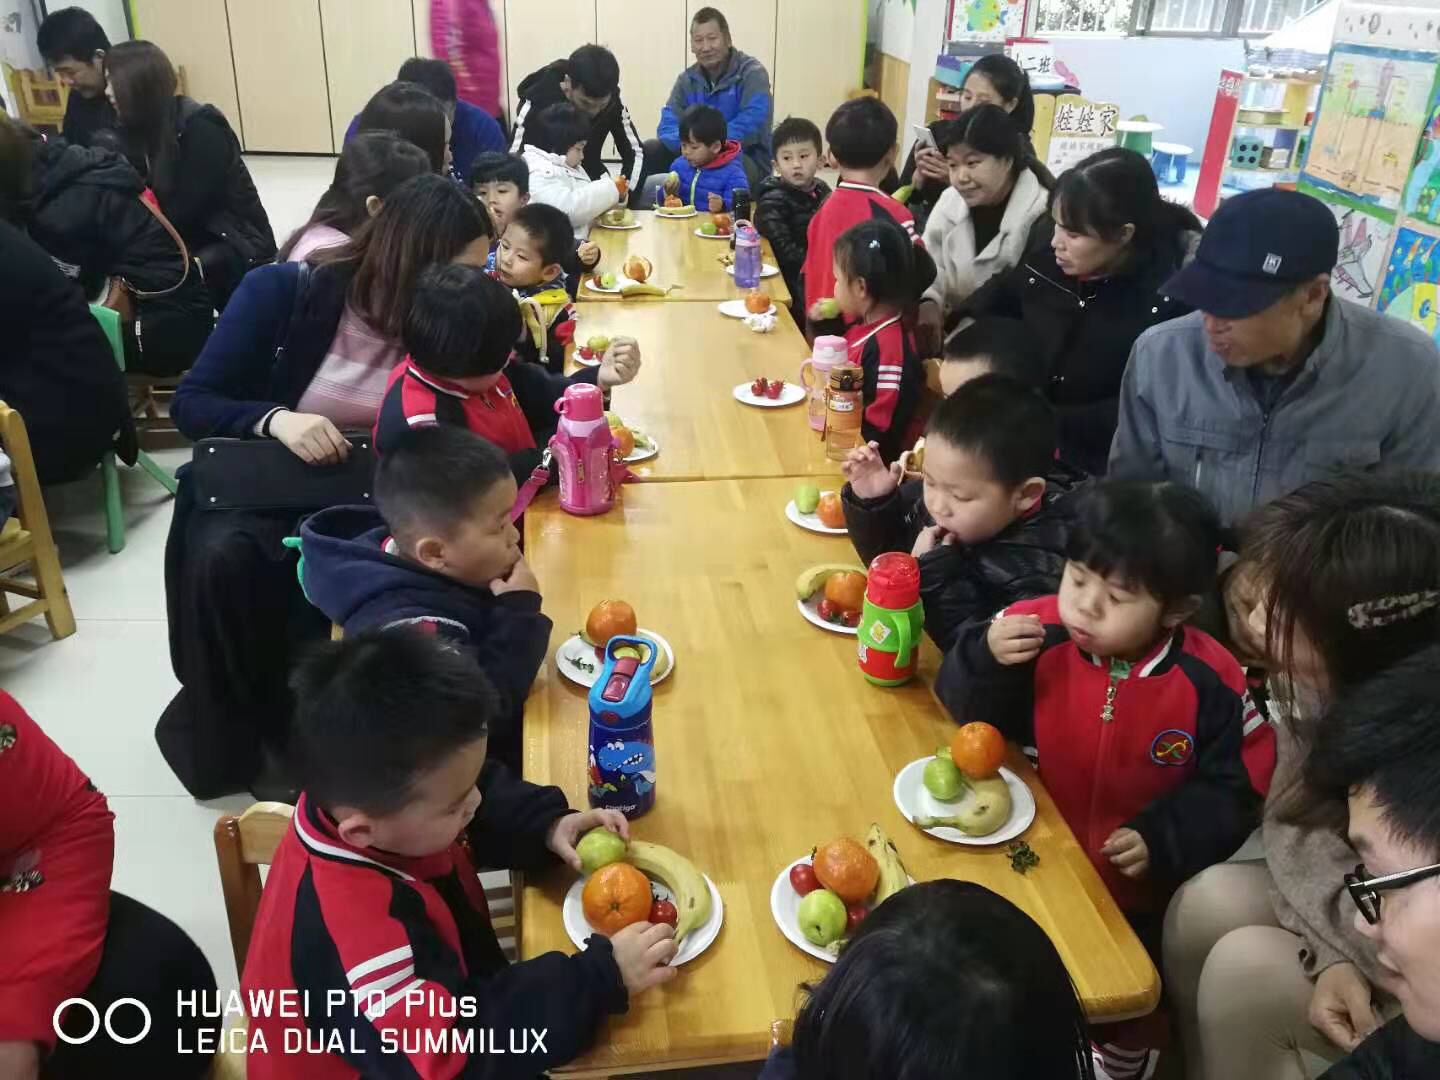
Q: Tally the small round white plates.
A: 15